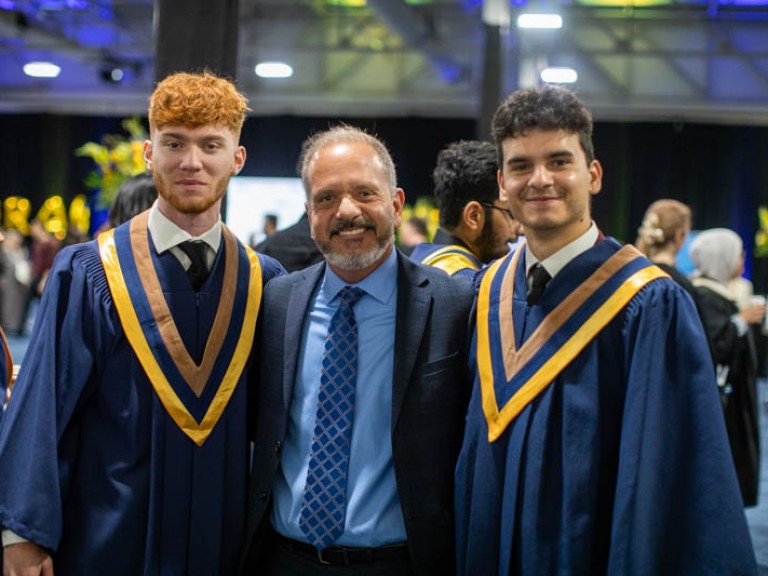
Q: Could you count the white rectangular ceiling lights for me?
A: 4